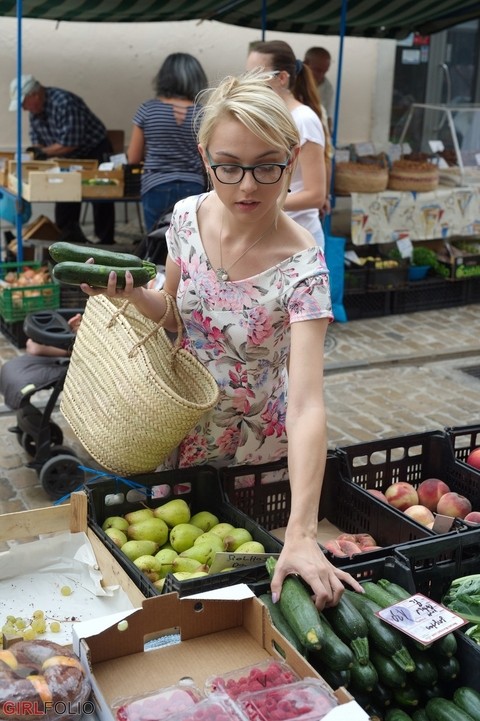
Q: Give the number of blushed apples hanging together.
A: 0